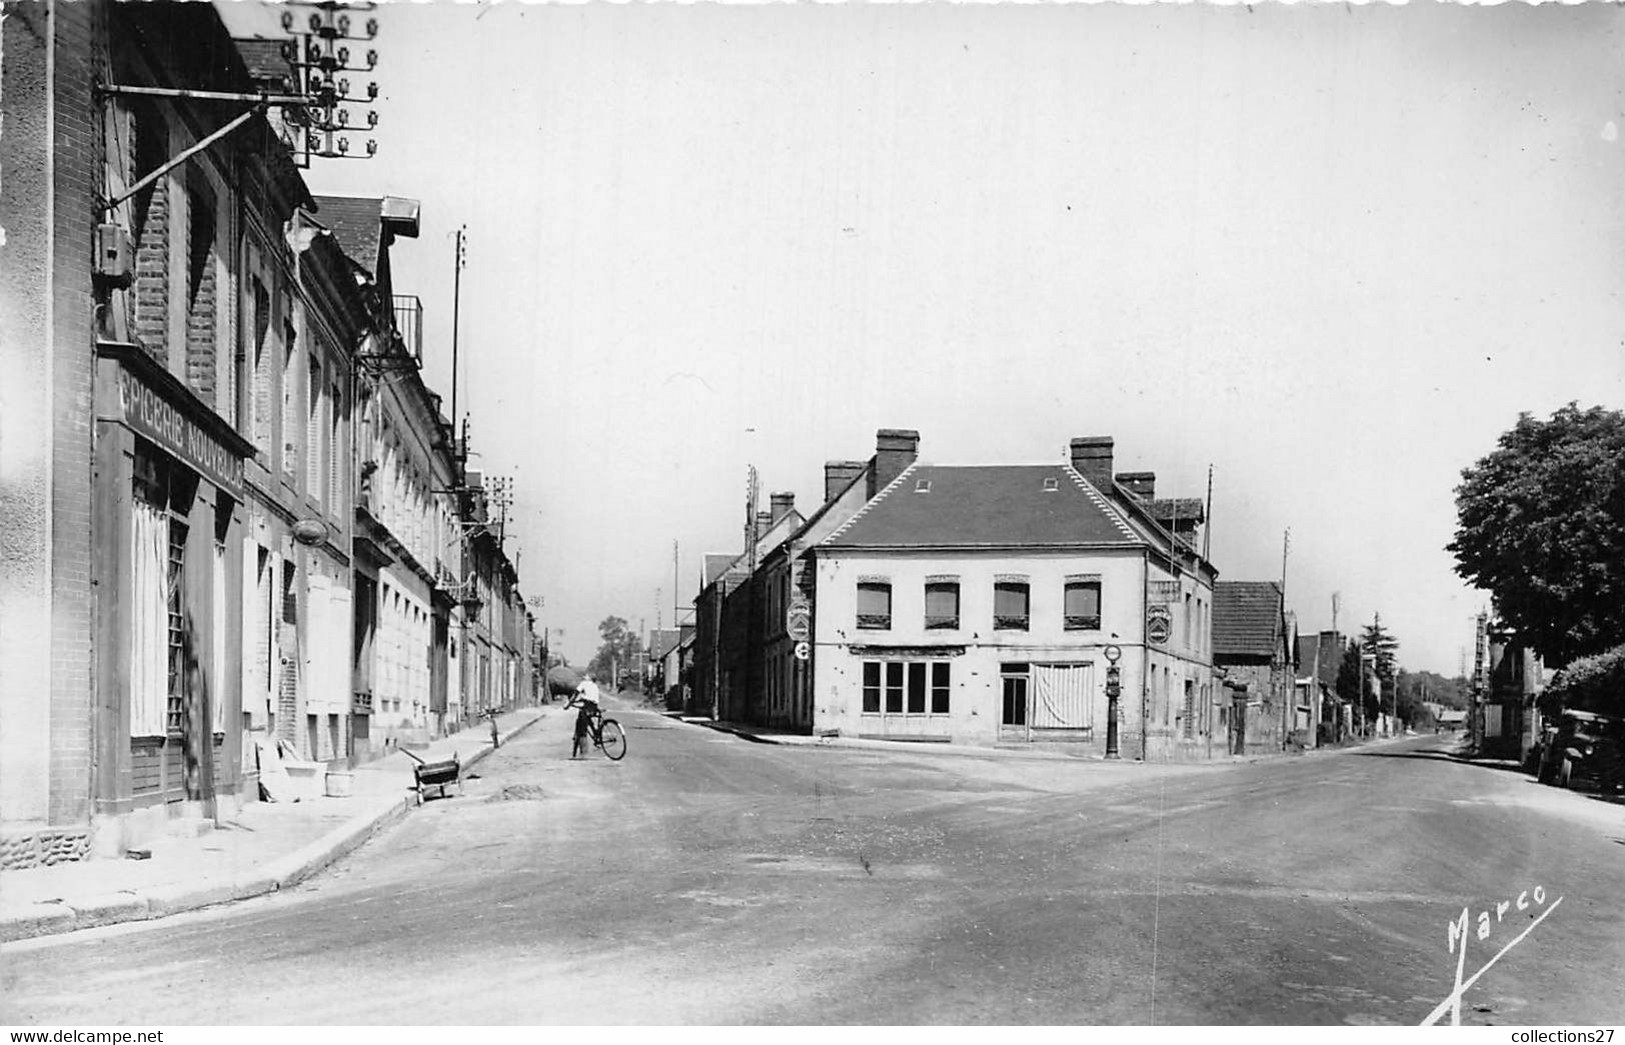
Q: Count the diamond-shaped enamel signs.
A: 2